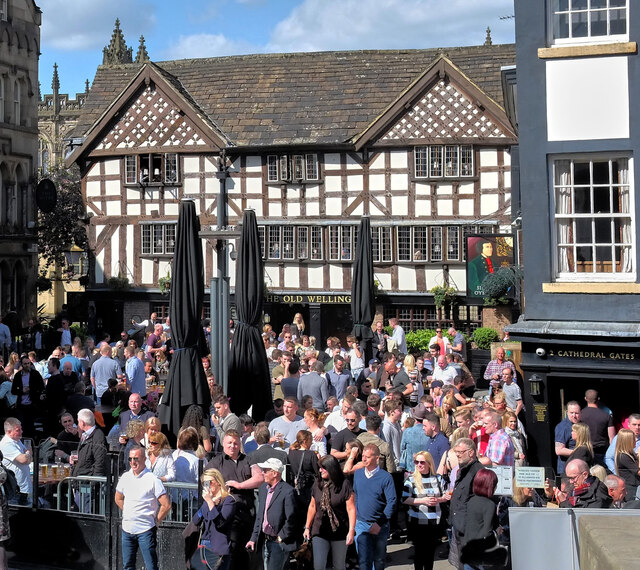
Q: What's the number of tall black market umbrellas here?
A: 3